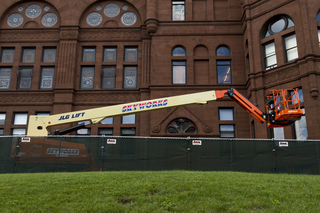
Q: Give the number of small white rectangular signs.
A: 4